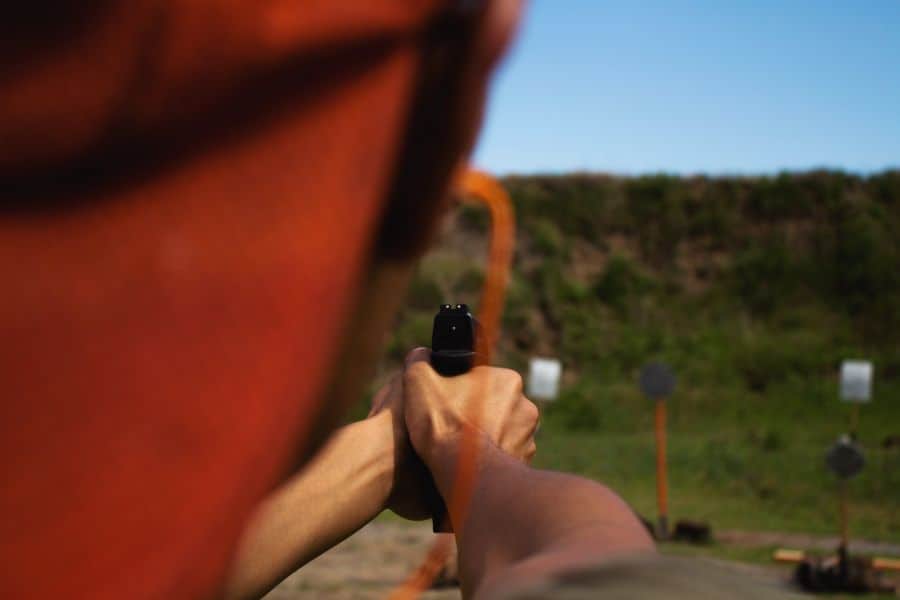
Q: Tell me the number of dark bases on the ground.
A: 2